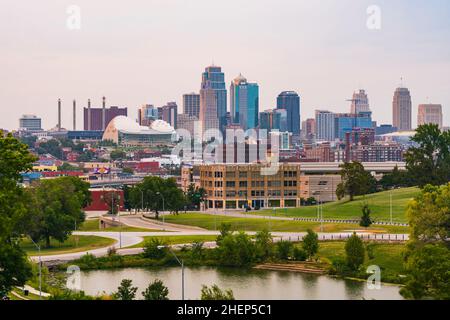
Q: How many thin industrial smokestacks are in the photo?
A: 4